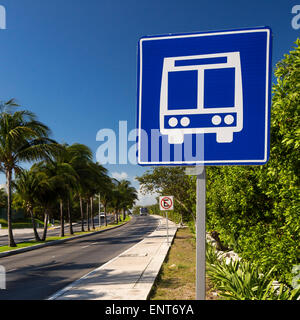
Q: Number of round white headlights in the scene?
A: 4